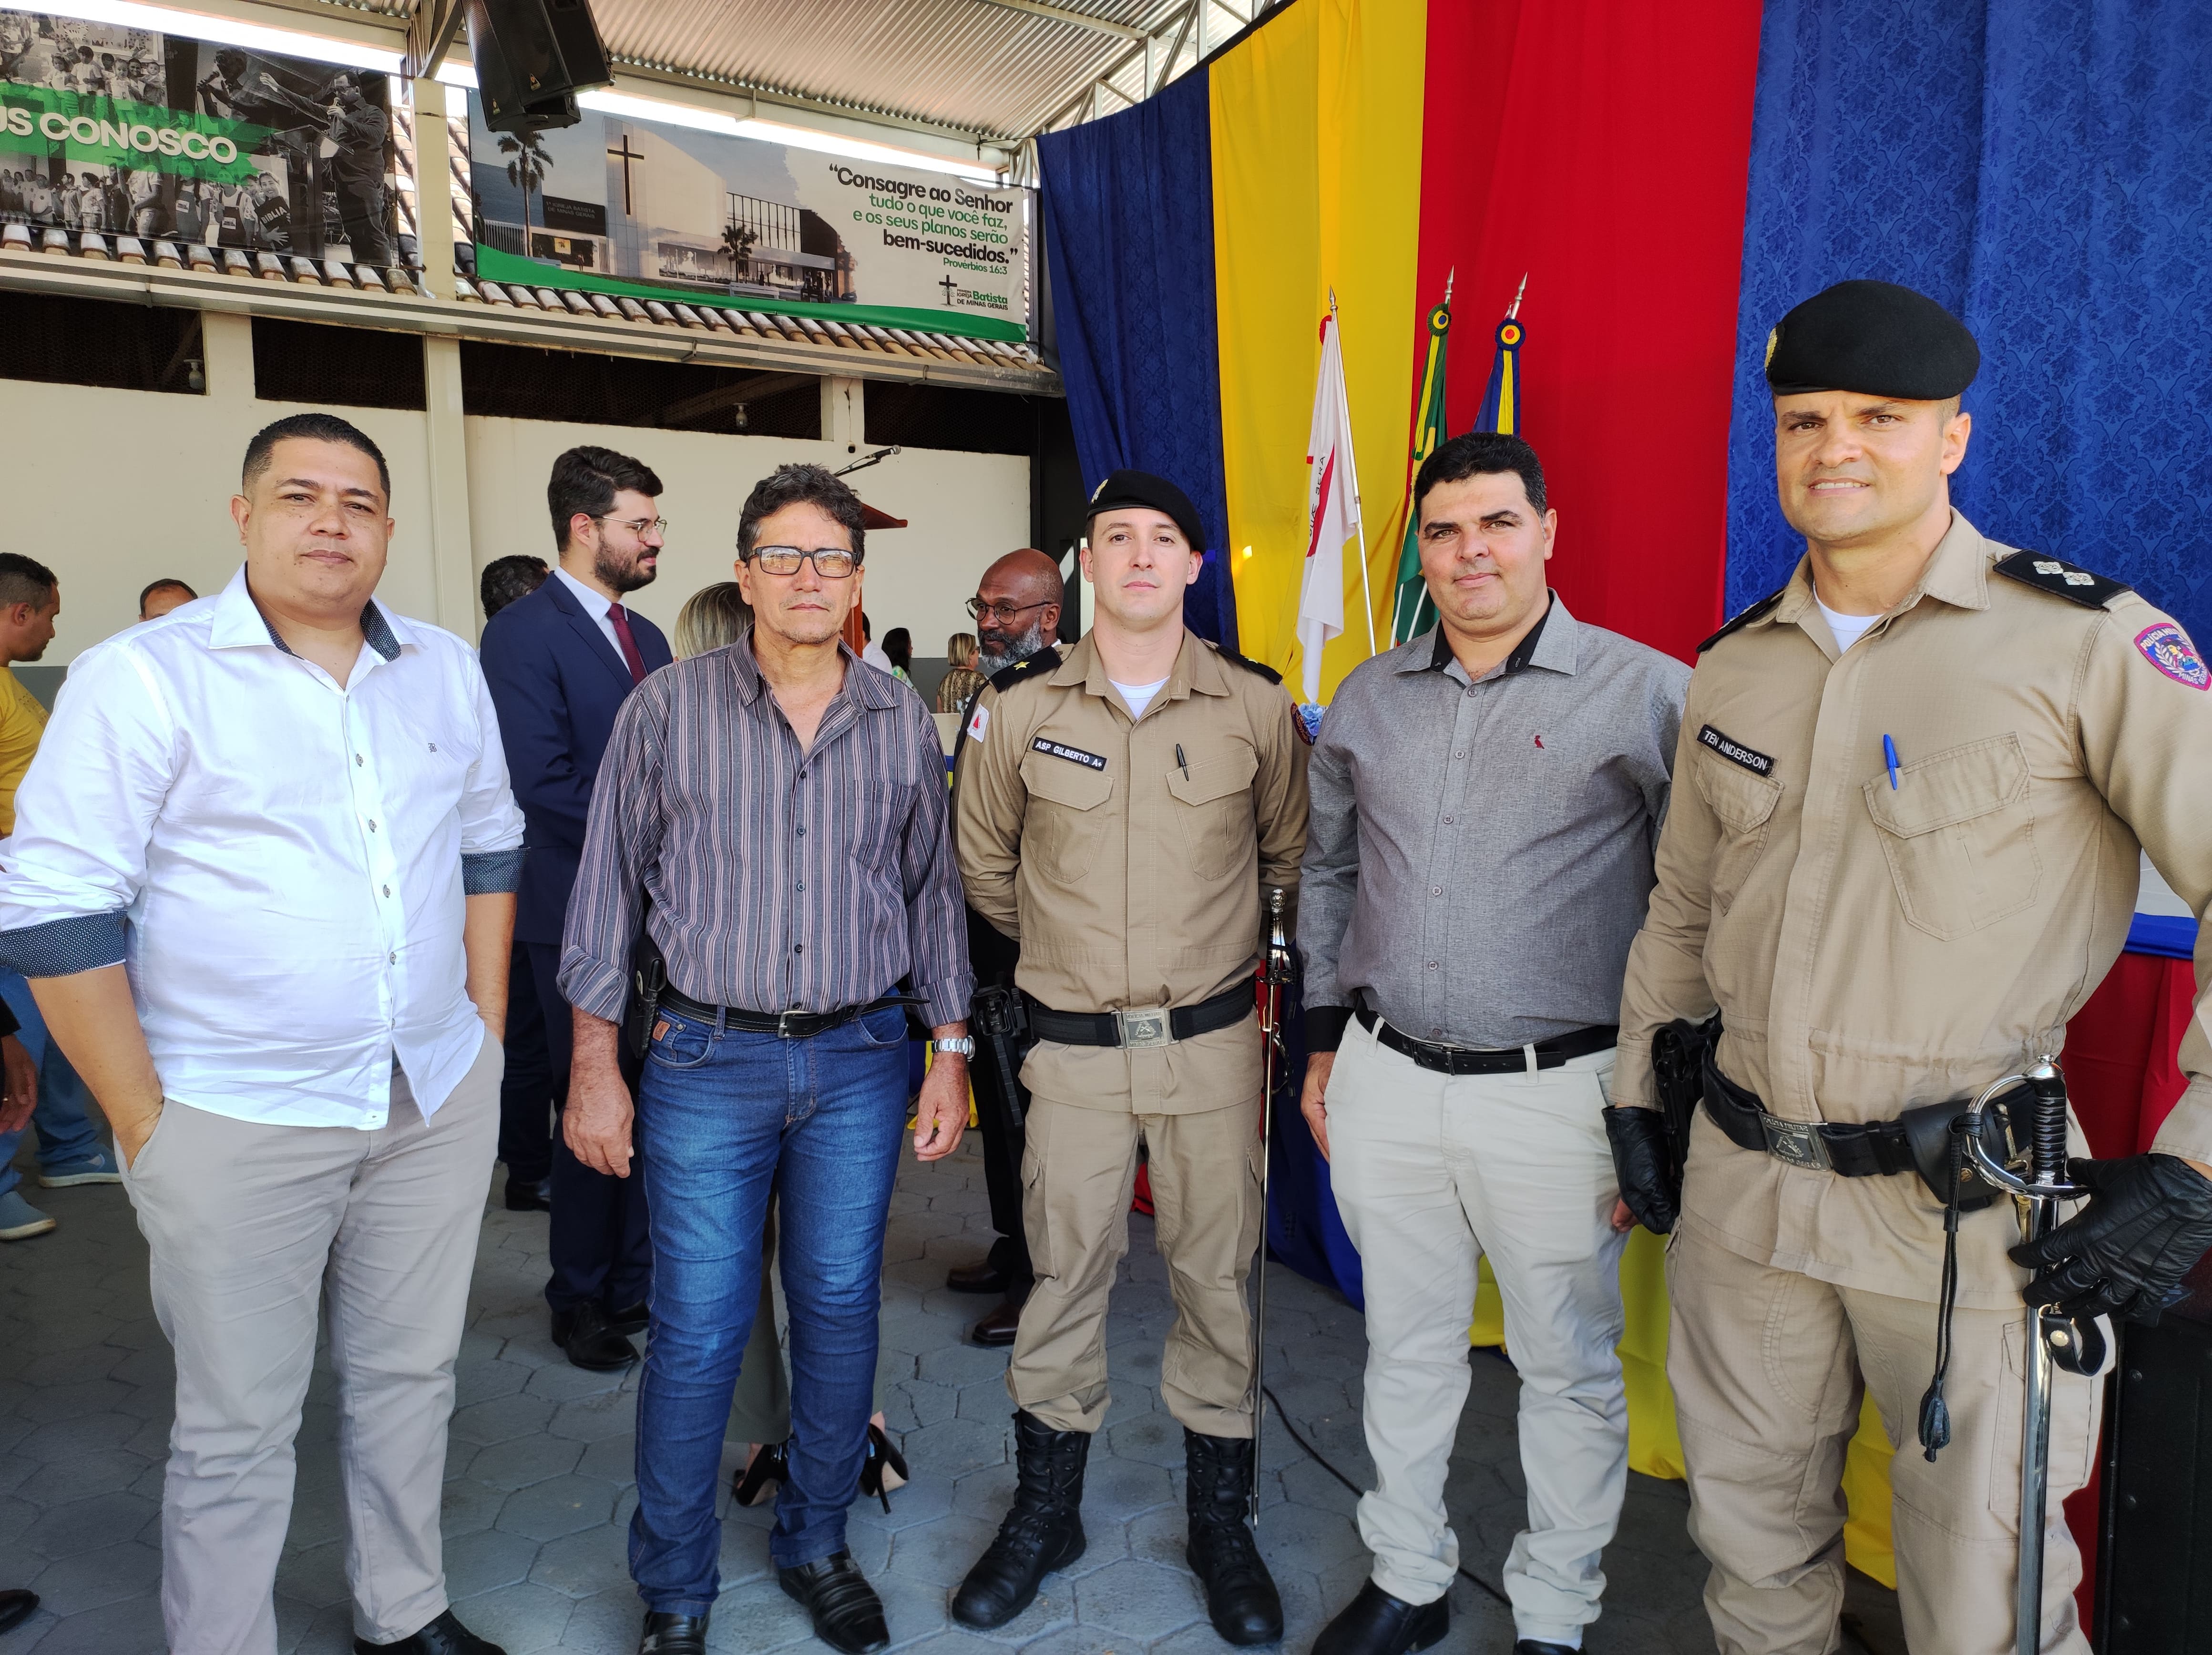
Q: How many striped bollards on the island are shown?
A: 0